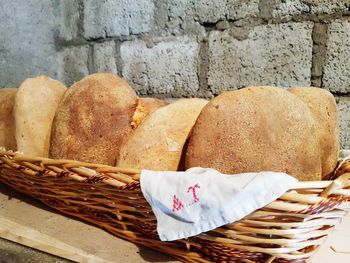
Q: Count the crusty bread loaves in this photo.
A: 7